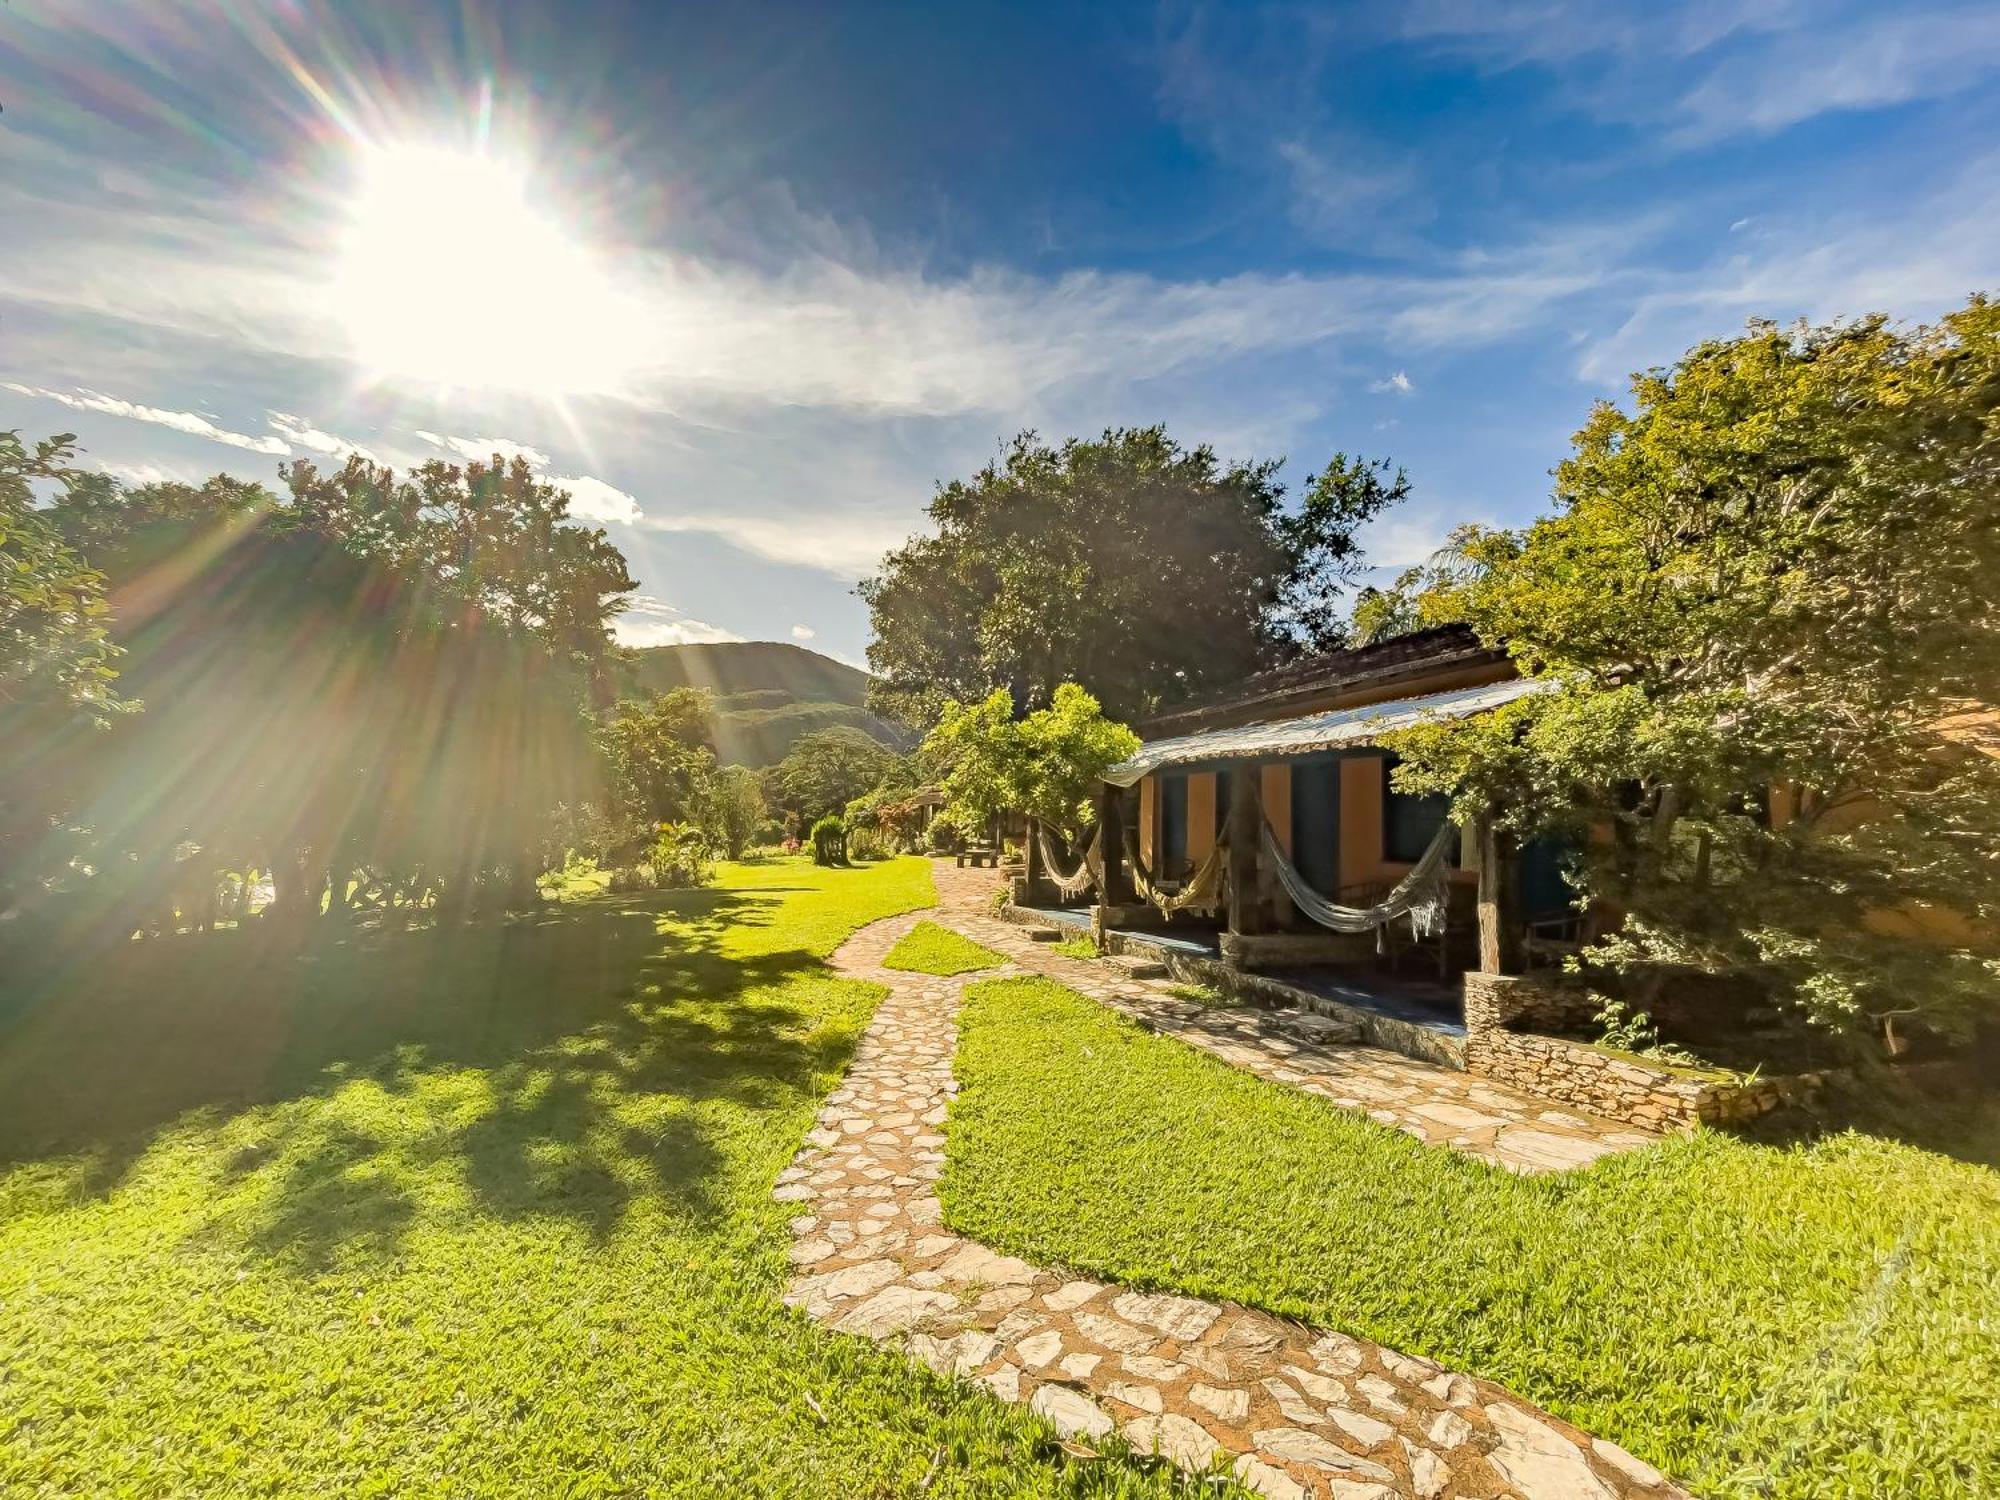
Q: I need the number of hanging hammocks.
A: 3